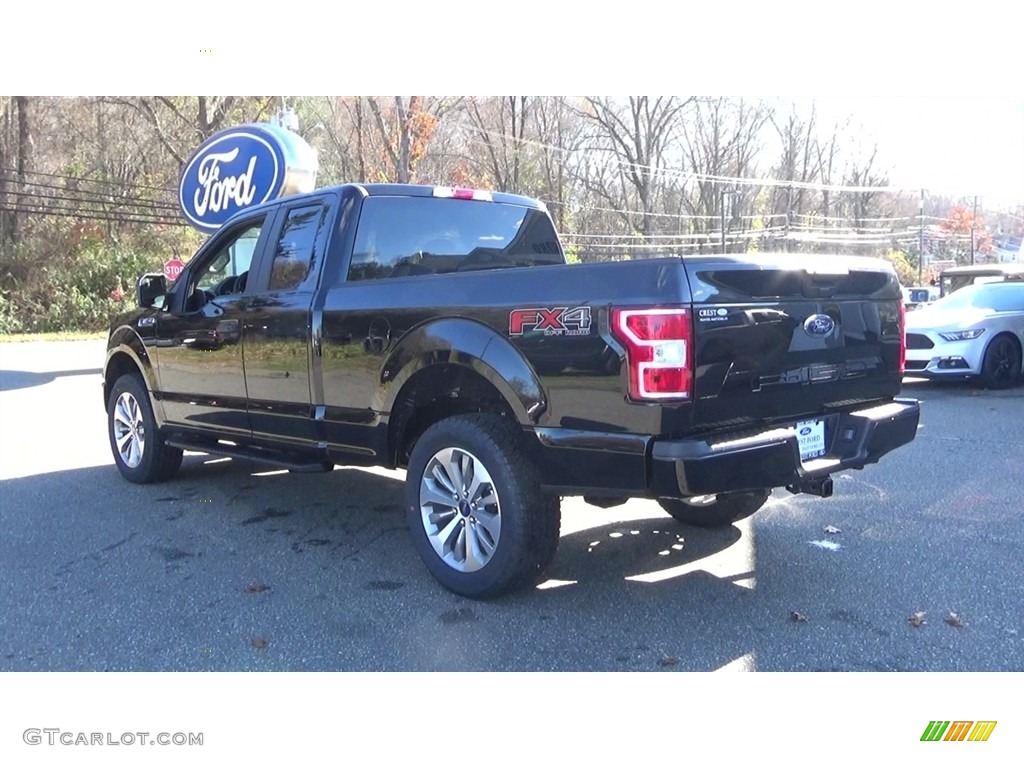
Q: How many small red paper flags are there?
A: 0